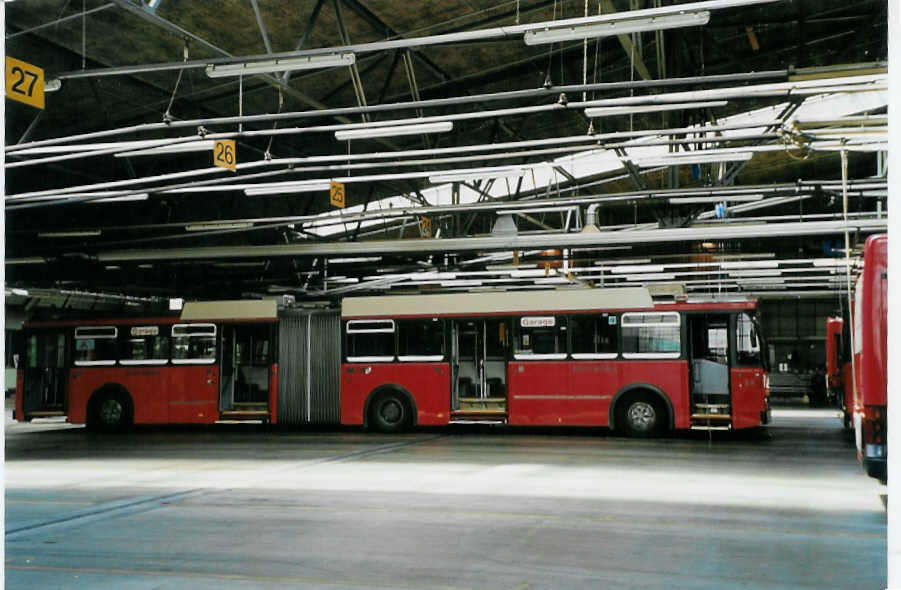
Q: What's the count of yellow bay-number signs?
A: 4